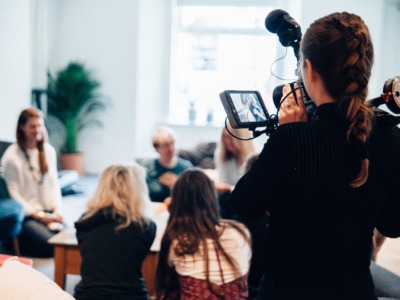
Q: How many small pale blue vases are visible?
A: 2